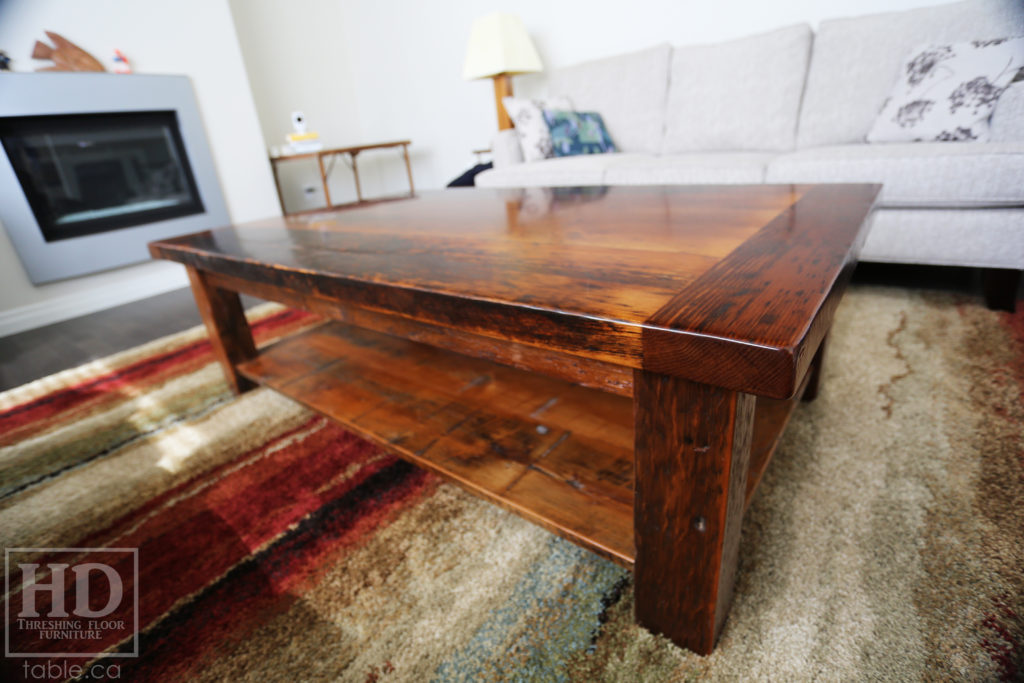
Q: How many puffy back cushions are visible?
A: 3